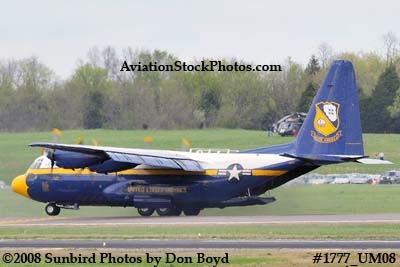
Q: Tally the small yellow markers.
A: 5